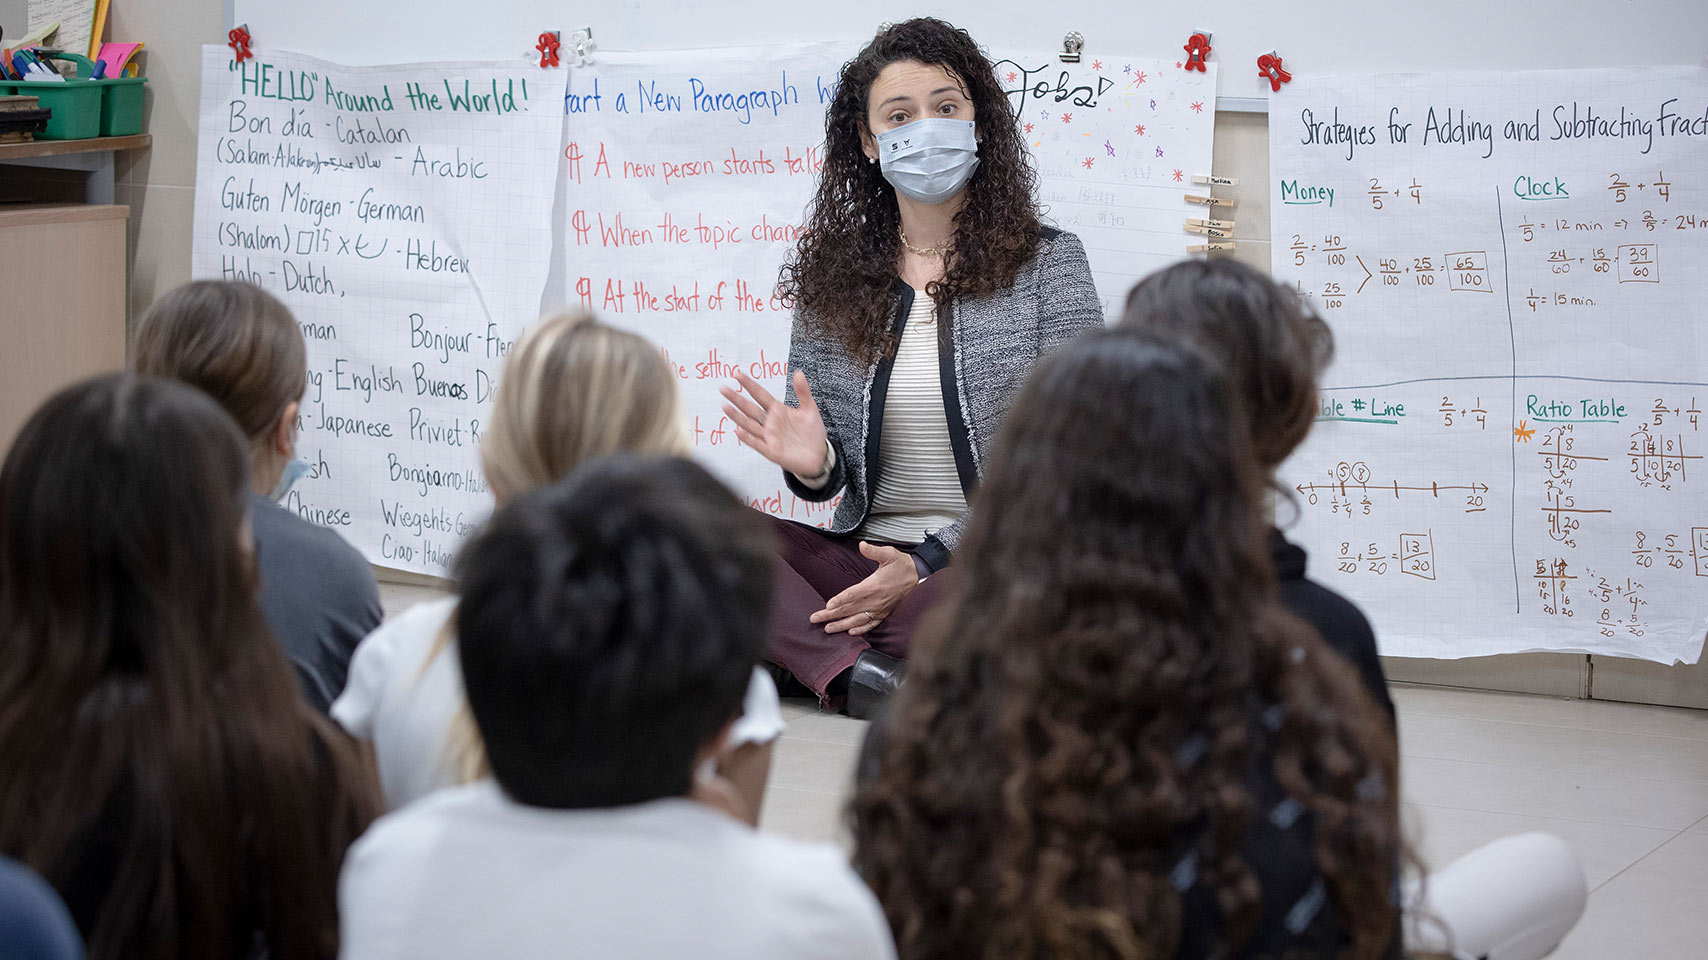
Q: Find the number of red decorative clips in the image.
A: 4